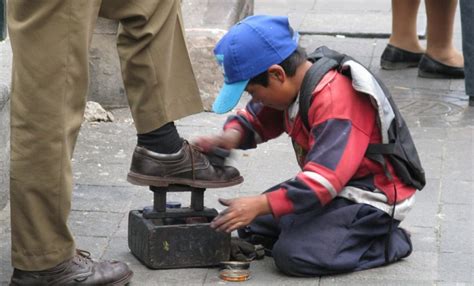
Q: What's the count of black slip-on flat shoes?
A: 2